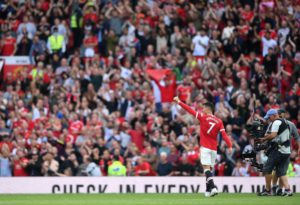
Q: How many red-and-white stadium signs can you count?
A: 1